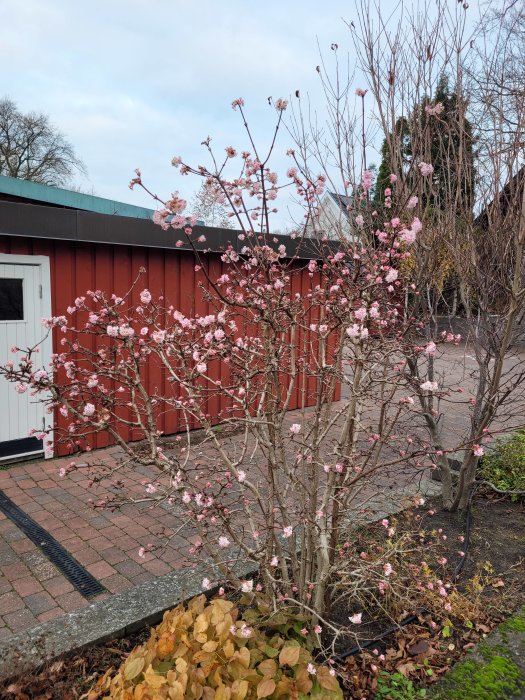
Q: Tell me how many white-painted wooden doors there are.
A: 1